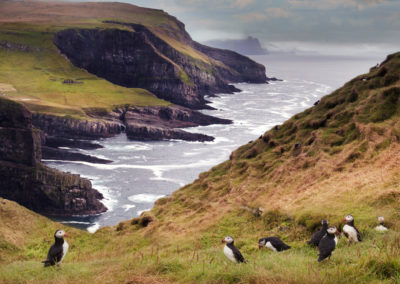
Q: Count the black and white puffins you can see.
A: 7